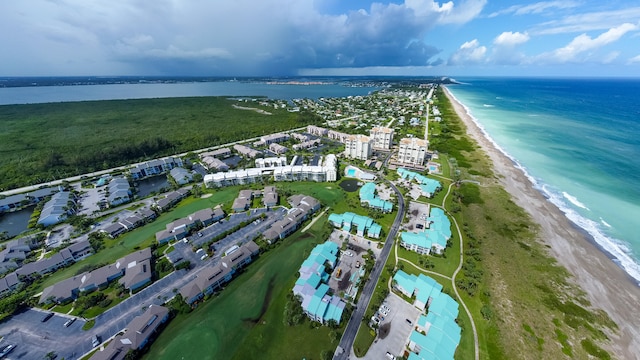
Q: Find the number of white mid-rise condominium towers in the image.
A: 3